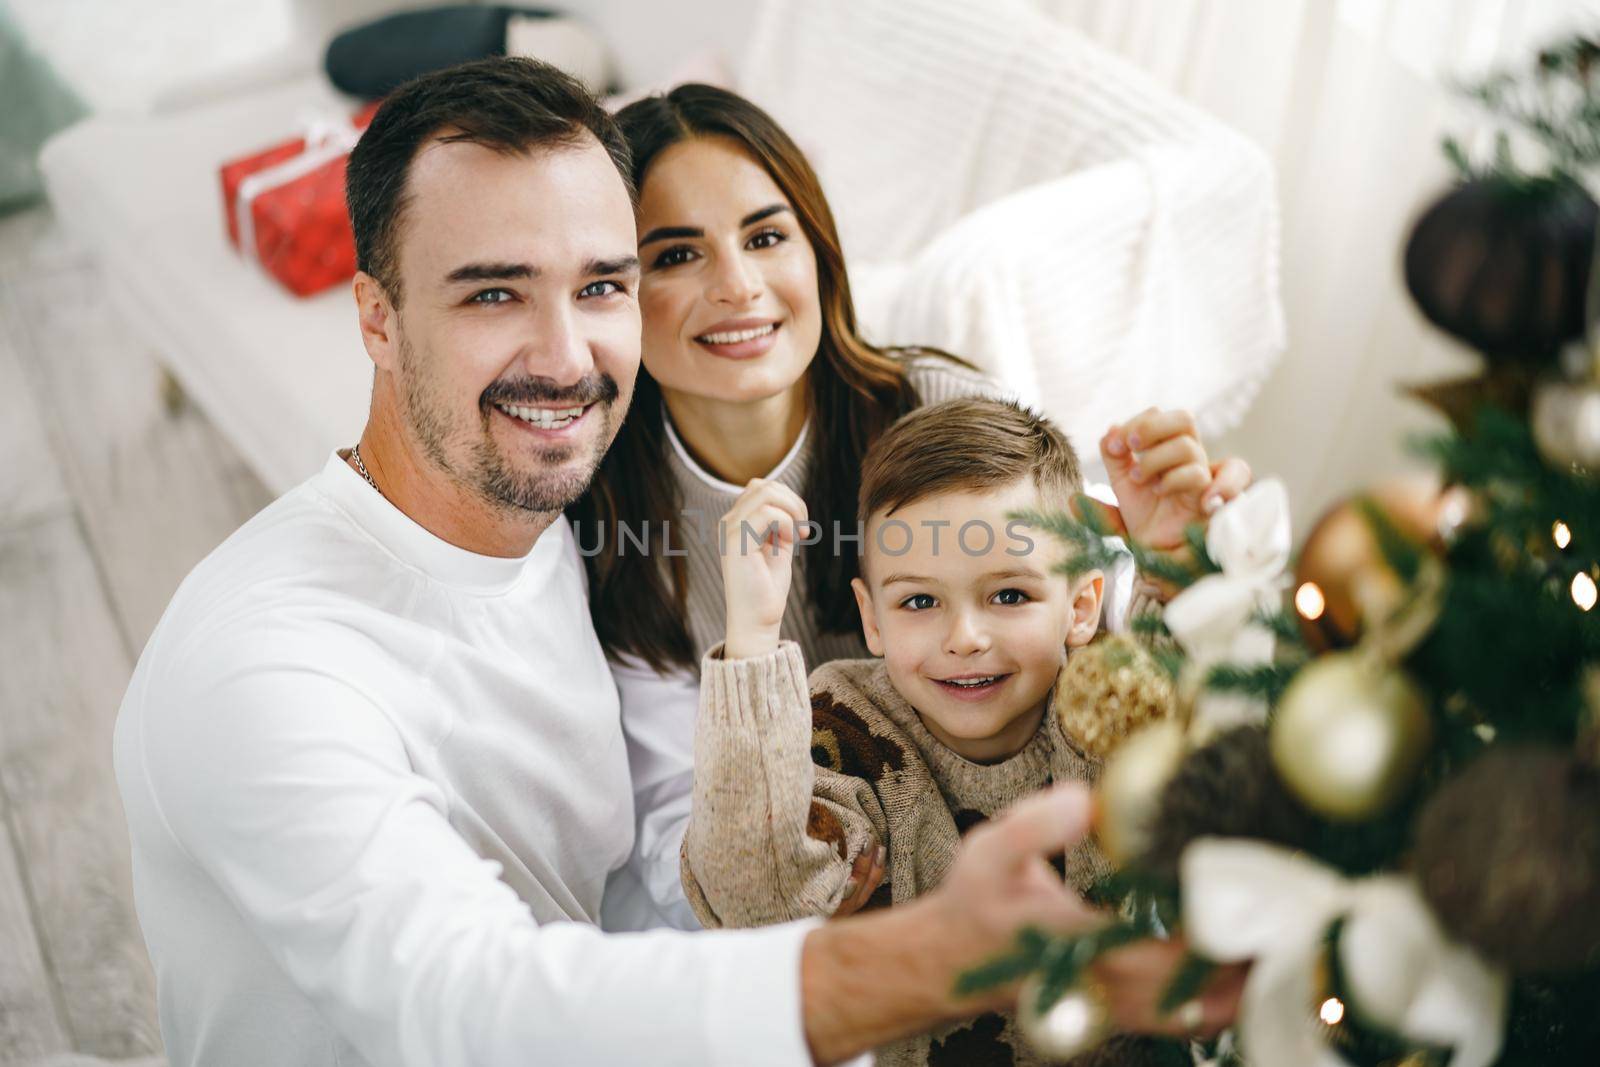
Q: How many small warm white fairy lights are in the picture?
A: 4